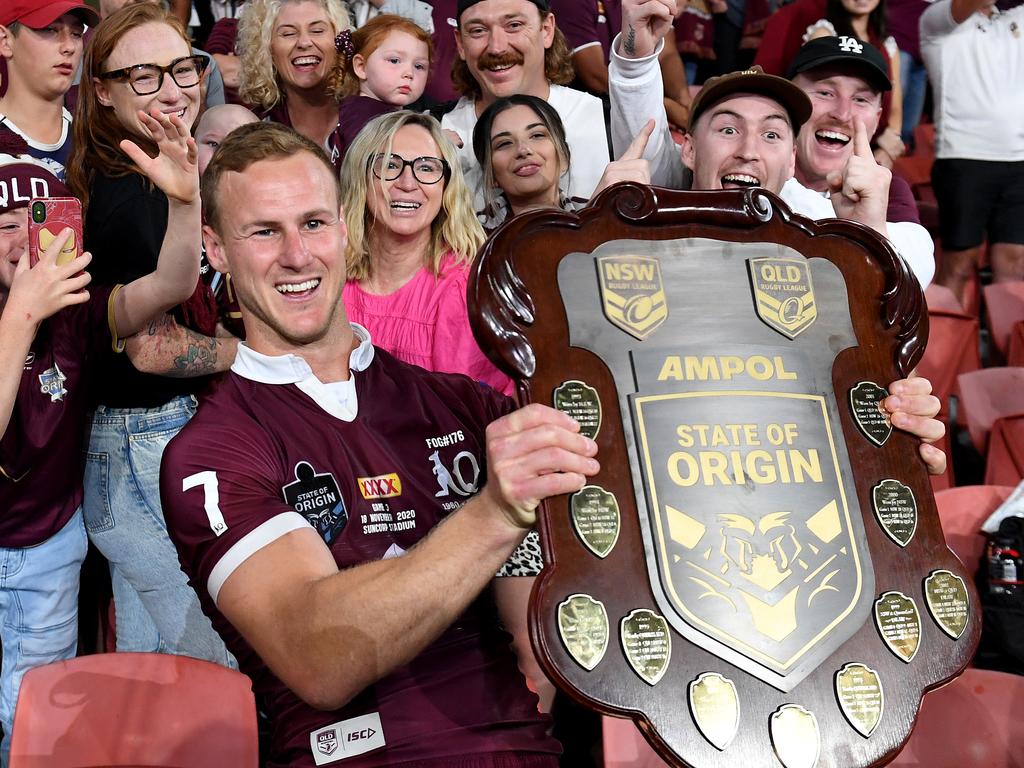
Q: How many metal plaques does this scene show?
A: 11